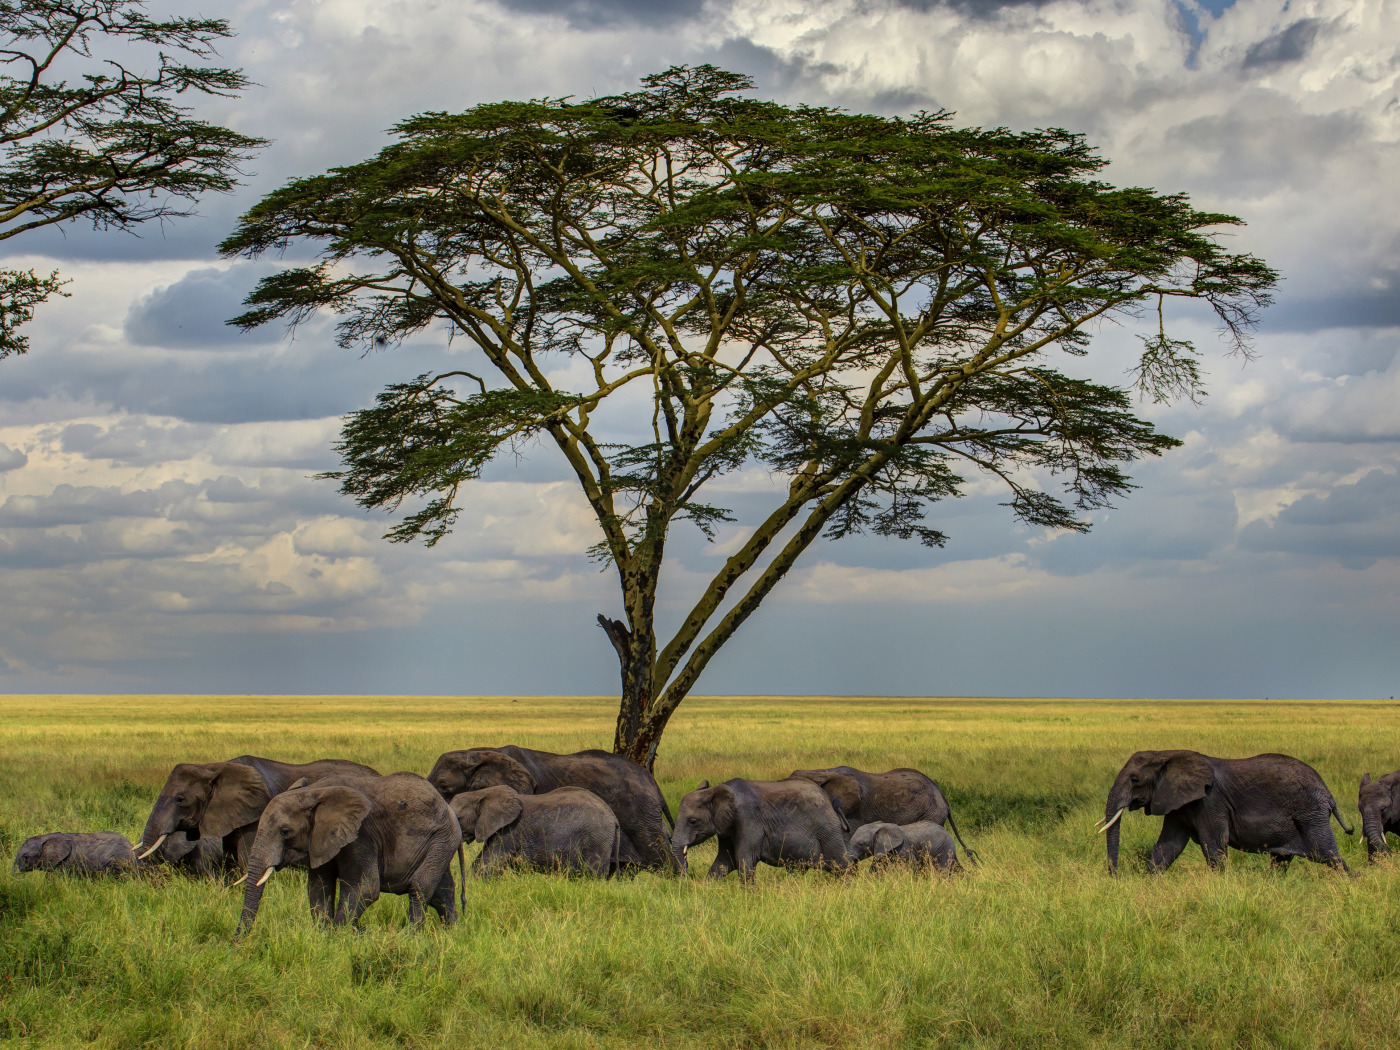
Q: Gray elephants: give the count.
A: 11